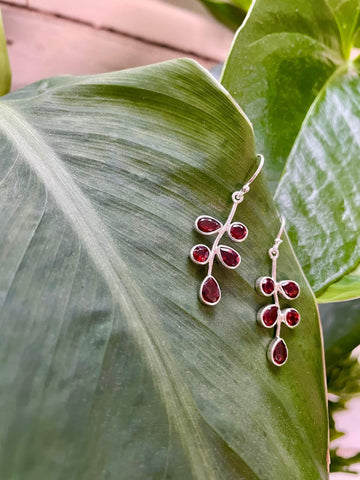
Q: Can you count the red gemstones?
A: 10